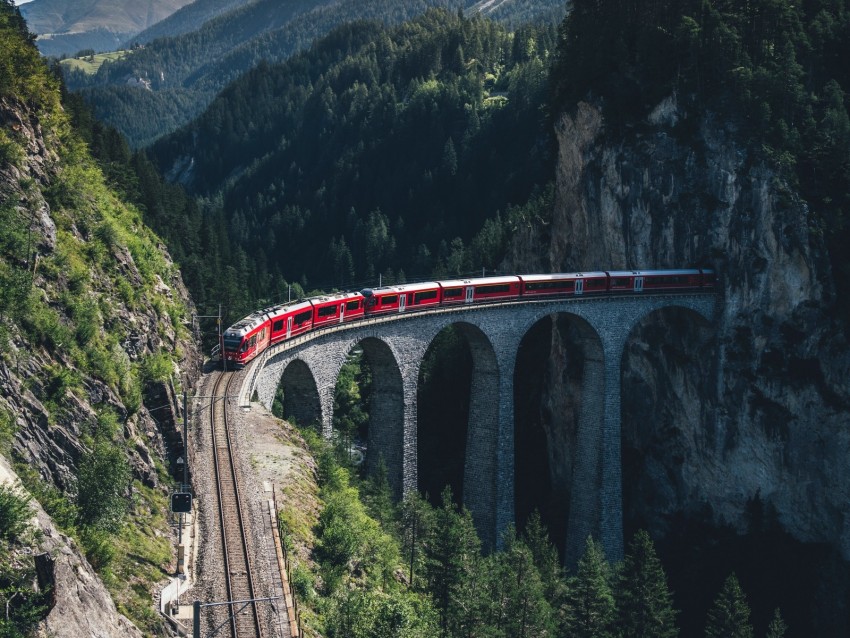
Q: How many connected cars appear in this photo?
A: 8